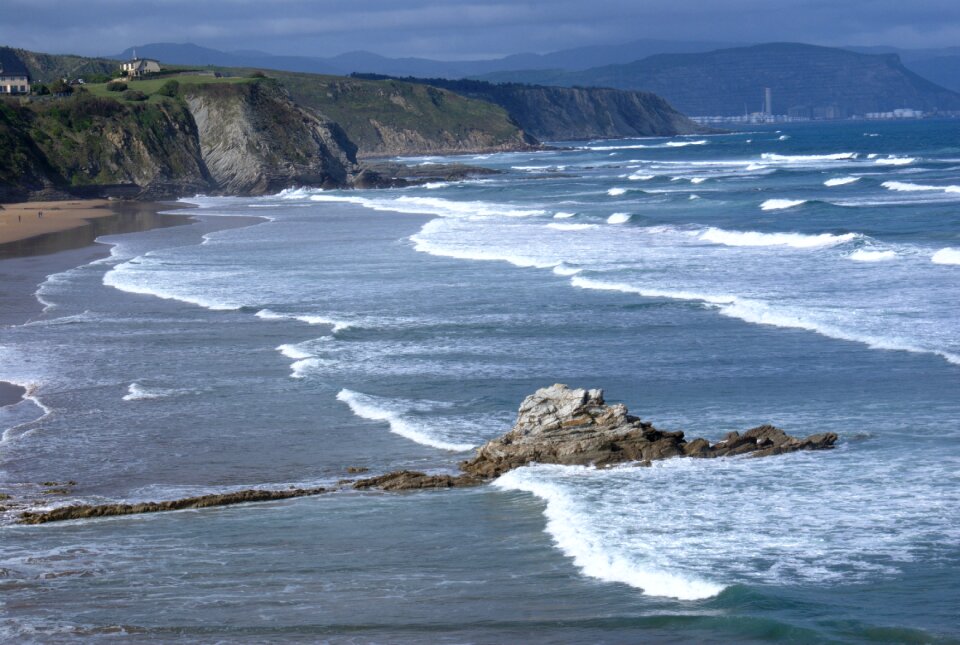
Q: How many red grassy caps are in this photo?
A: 0